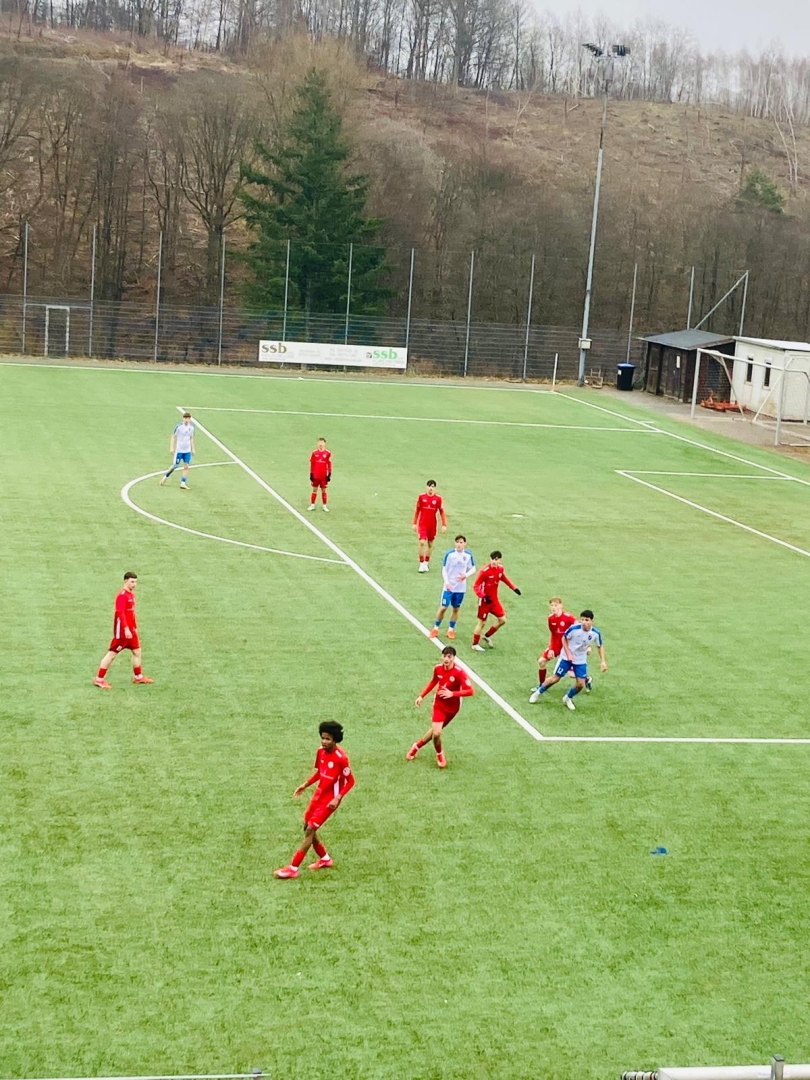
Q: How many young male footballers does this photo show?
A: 10